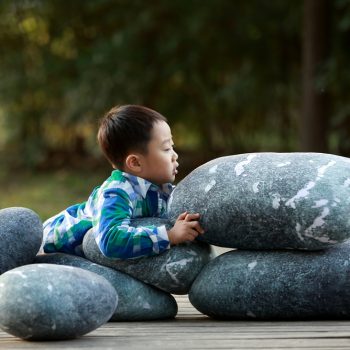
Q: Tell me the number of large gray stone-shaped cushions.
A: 6